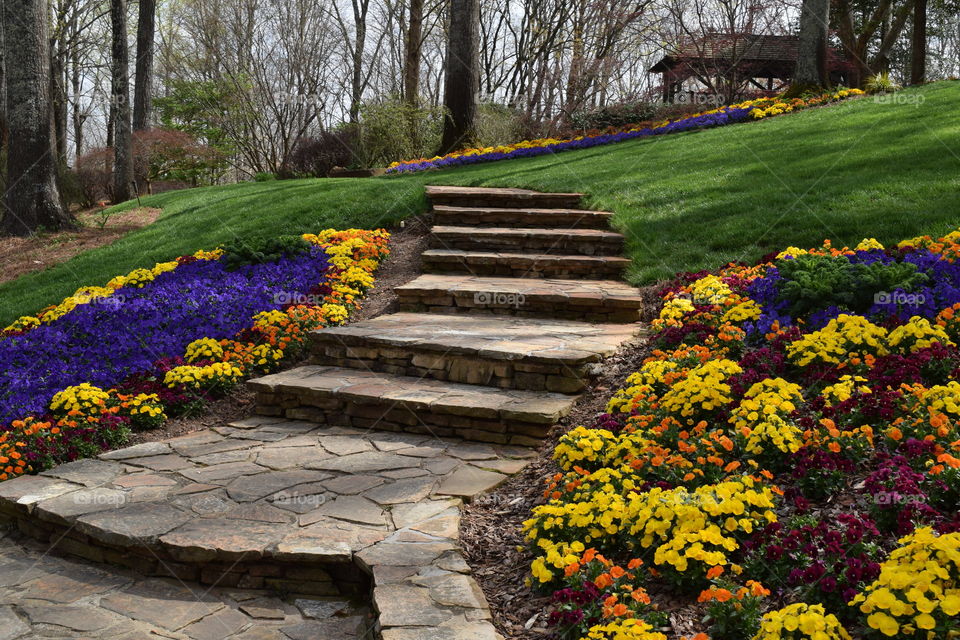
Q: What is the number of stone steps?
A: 8